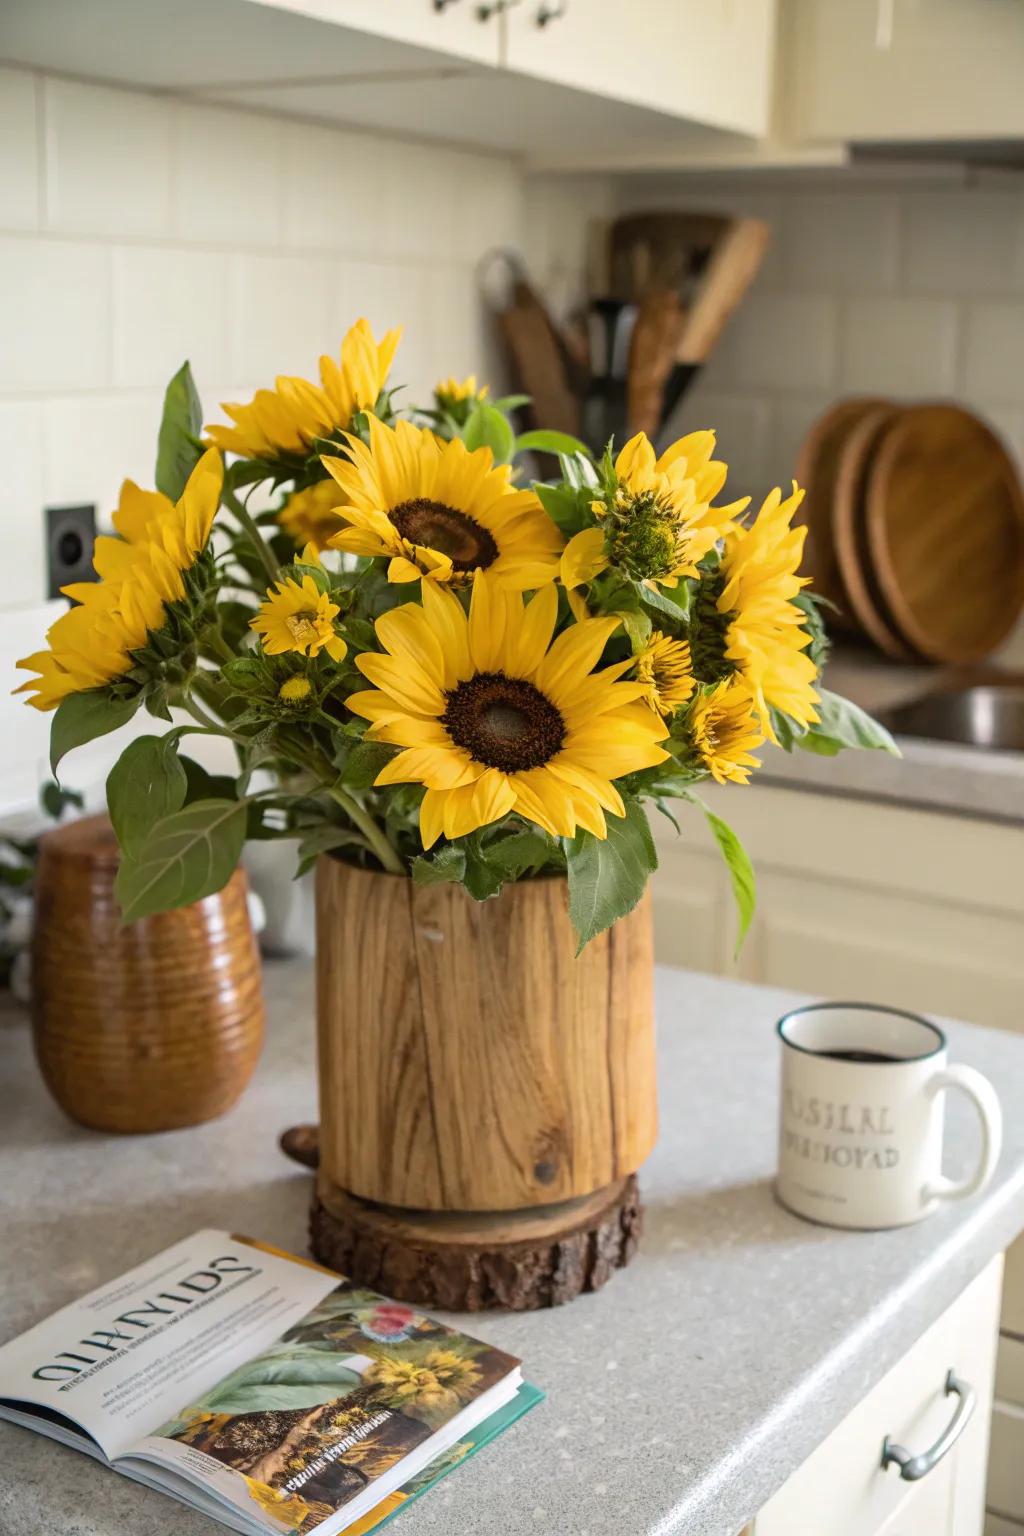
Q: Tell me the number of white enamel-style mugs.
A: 1